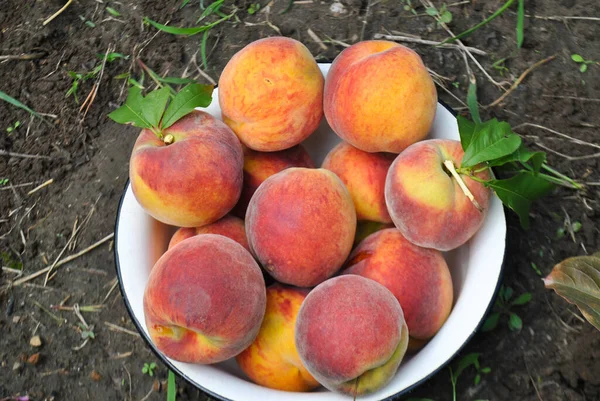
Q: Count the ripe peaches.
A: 12